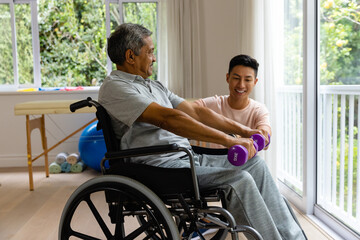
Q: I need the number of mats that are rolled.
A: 5